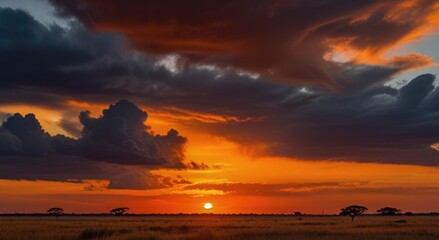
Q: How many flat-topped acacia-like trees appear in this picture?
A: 4